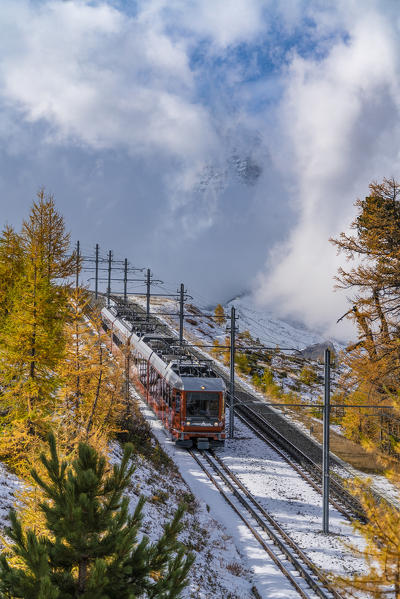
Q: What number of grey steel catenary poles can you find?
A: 8